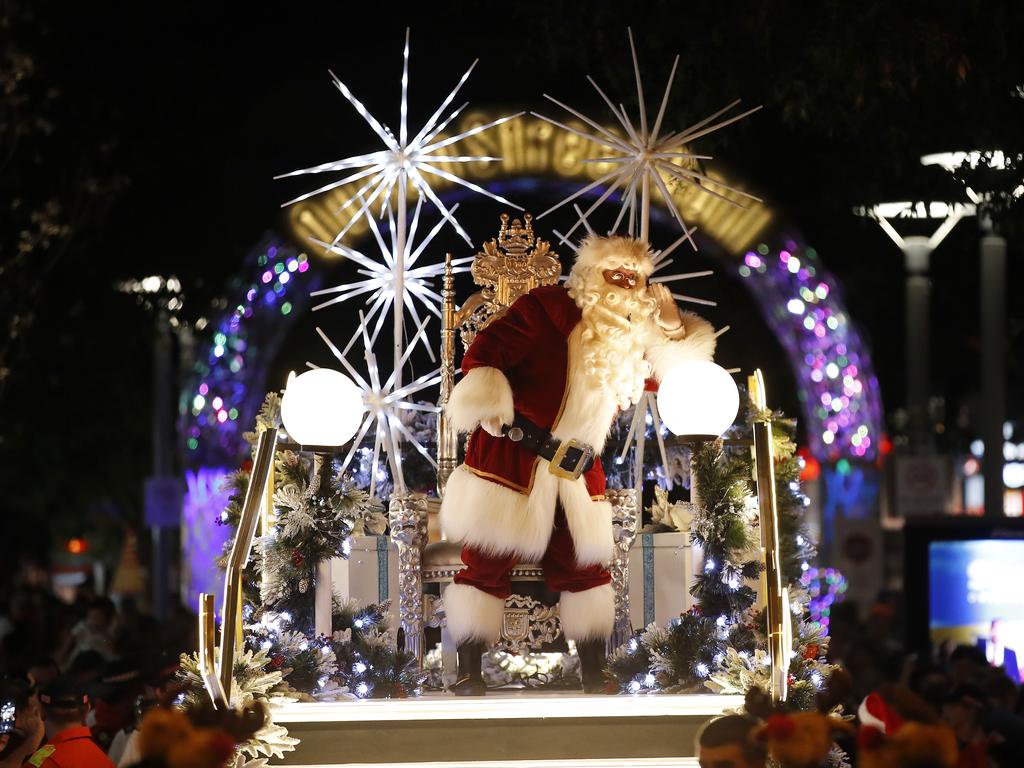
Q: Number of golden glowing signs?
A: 1